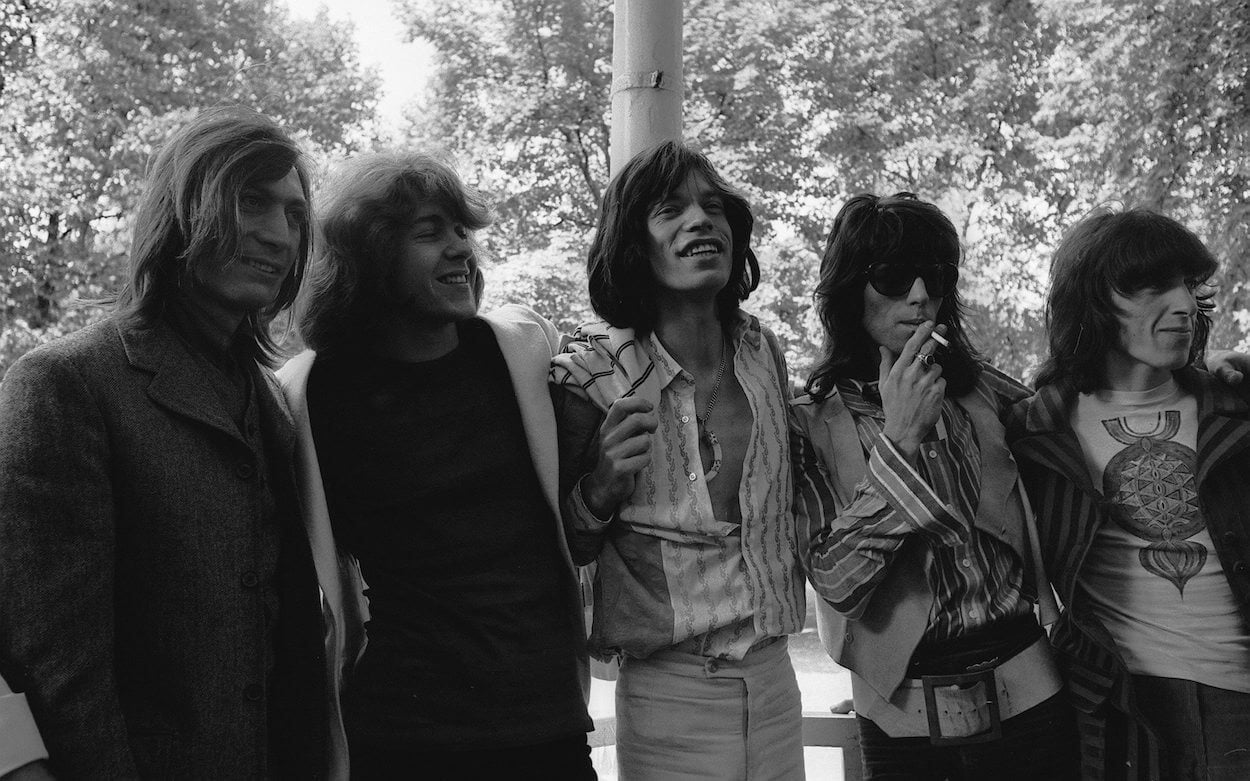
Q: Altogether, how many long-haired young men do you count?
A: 5